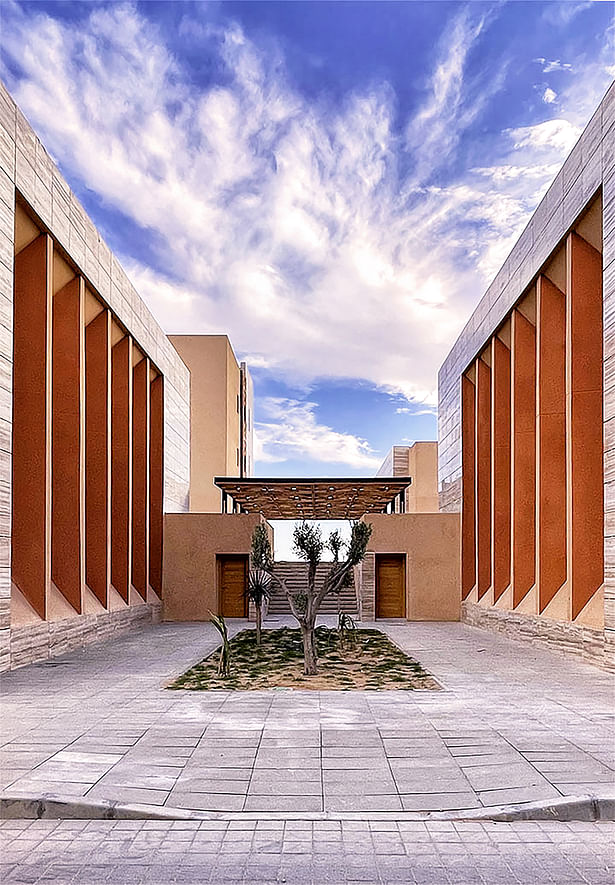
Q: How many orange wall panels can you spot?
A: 12